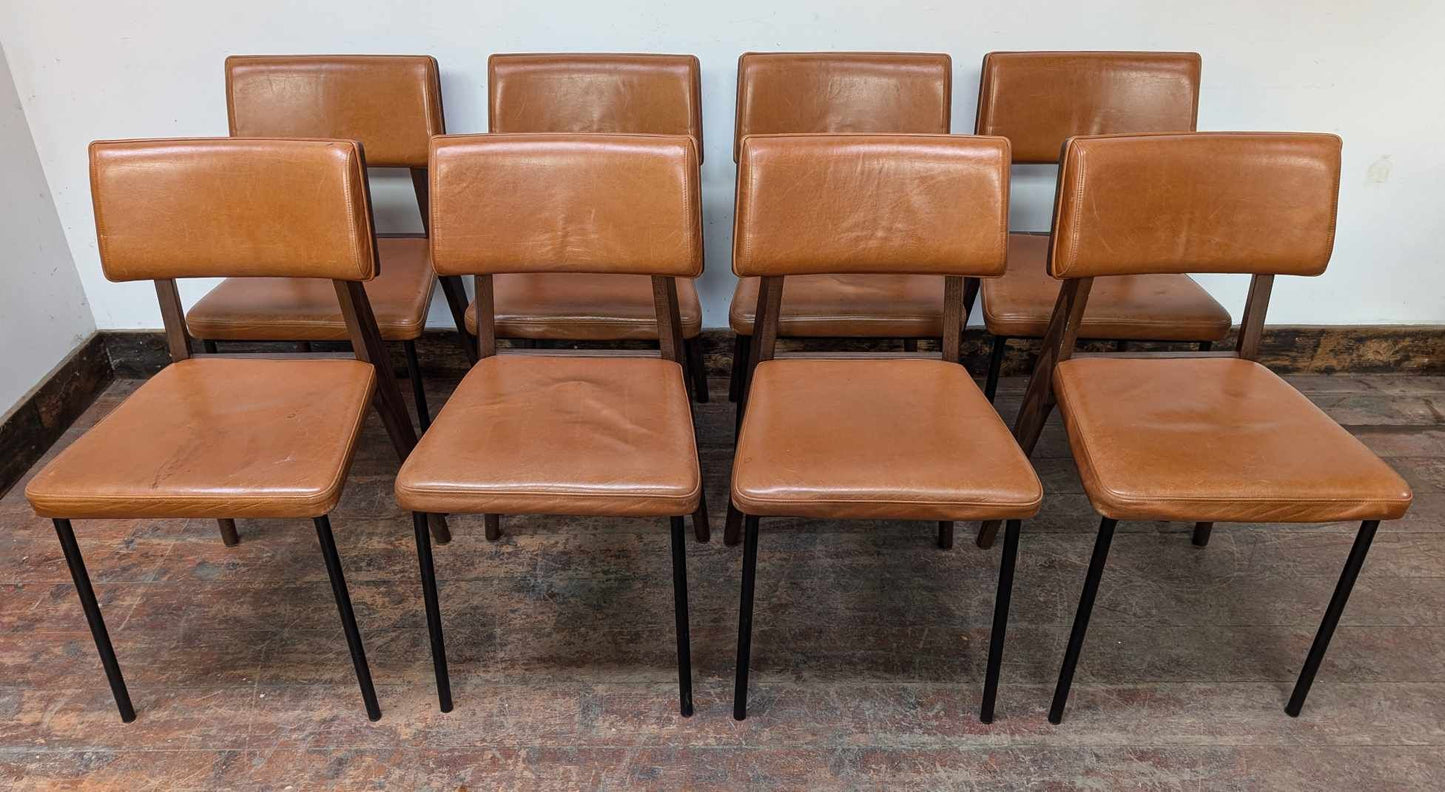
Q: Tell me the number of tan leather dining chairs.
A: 8